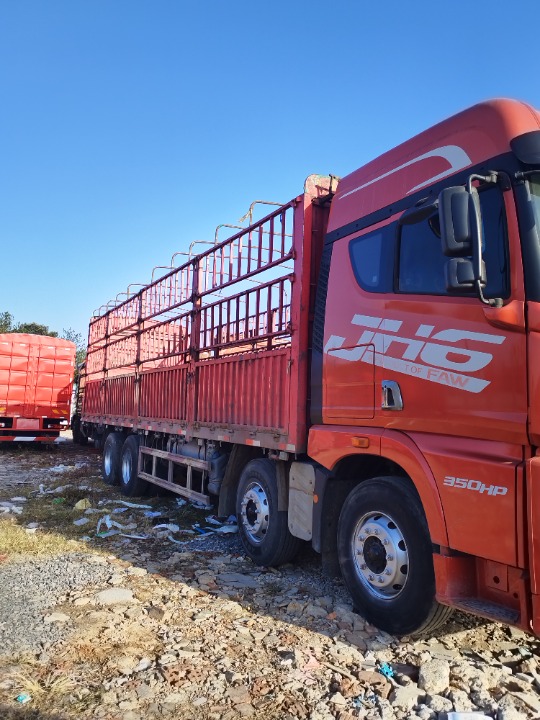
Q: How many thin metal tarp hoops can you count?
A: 10